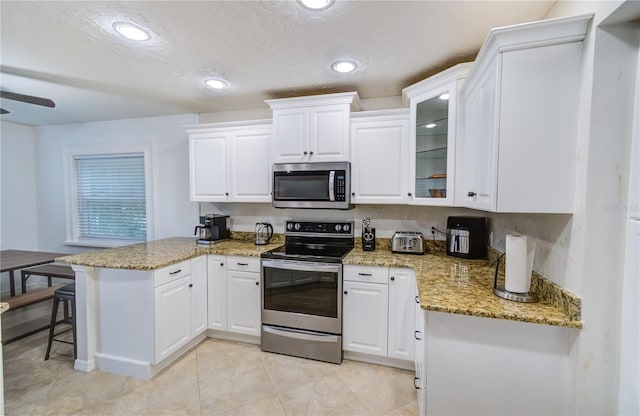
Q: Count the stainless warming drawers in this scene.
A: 1